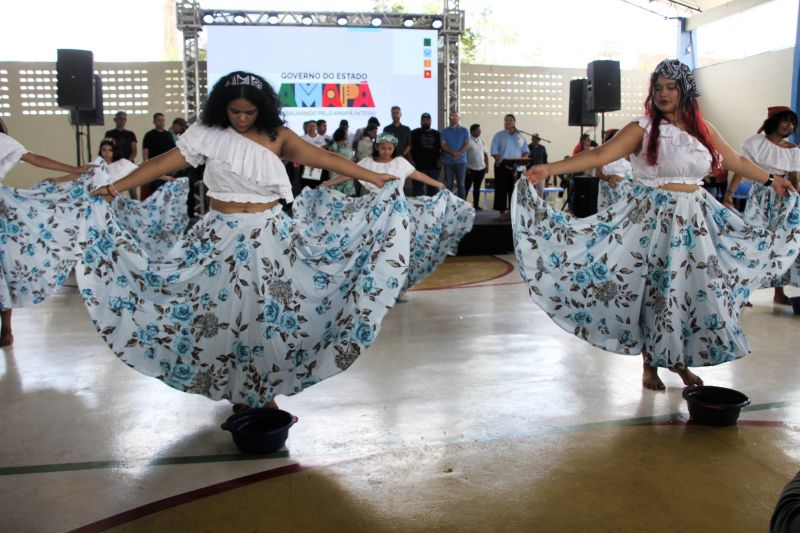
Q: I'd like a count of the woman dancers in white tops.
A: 7